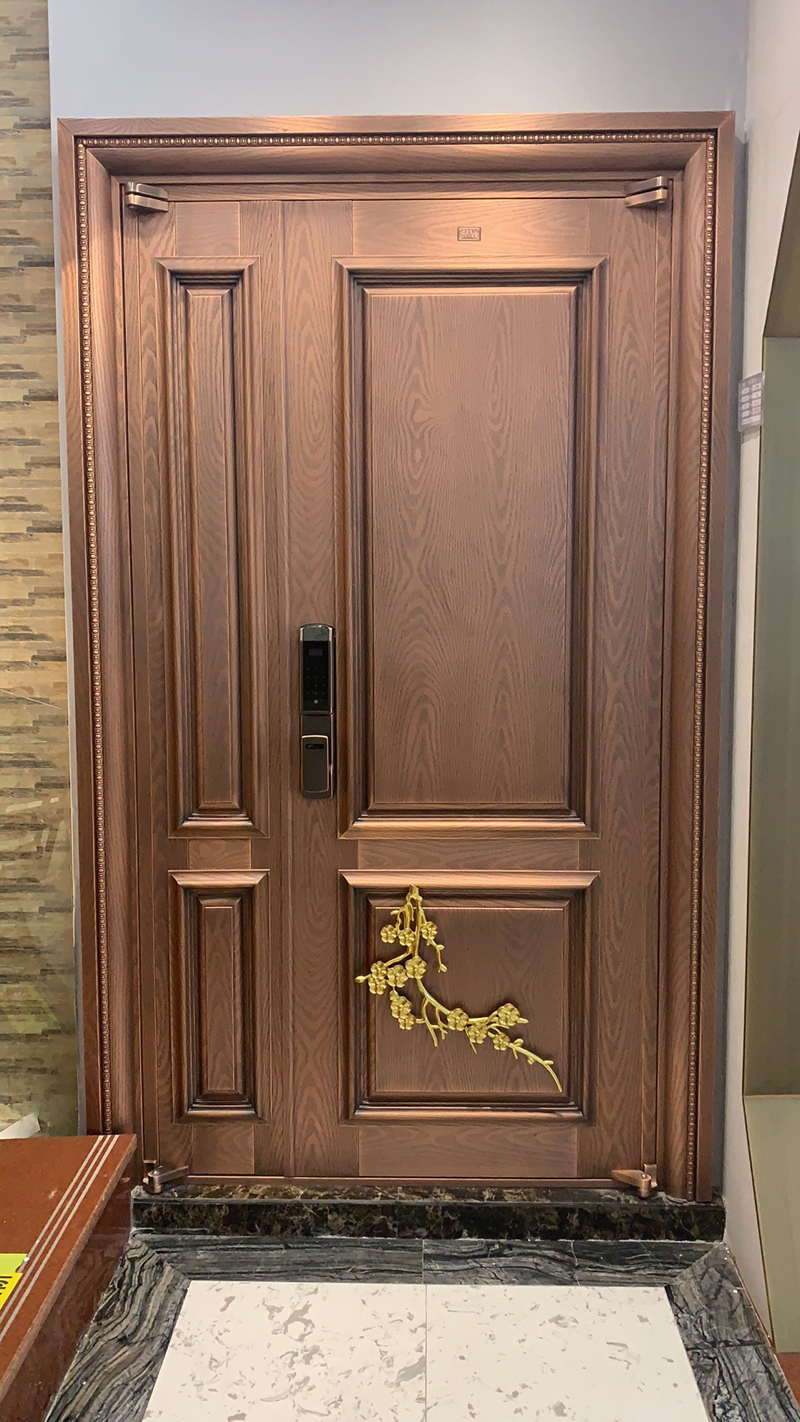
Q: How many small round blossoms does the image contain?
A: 13